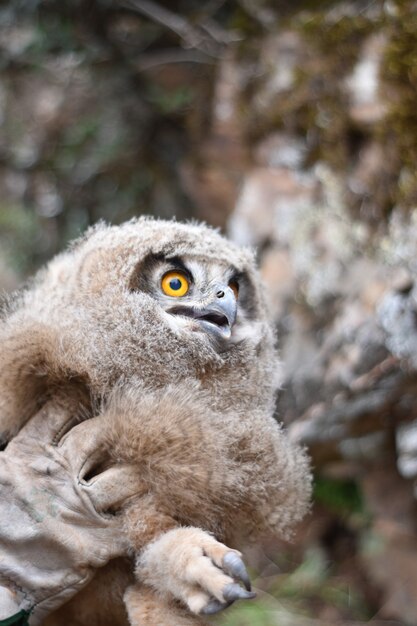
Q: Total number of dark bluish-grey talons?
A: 3